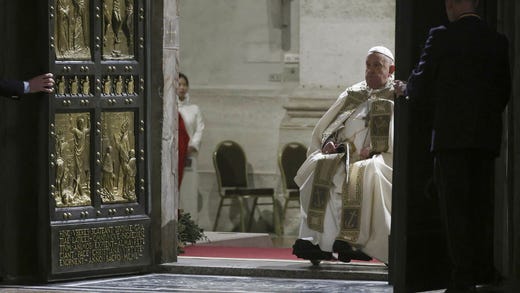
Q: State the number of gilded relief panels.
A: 4